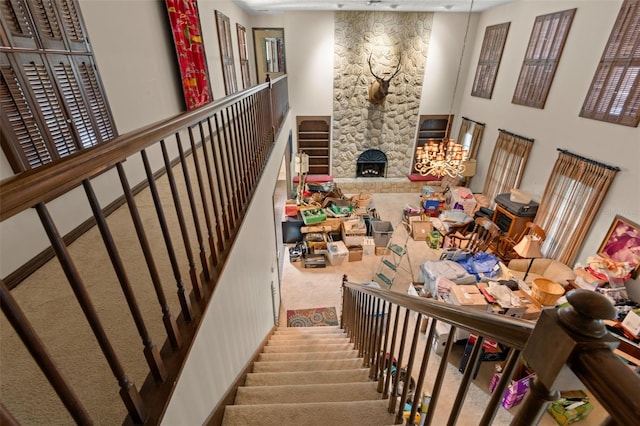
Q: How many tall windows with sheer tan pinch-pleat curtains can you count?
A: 3